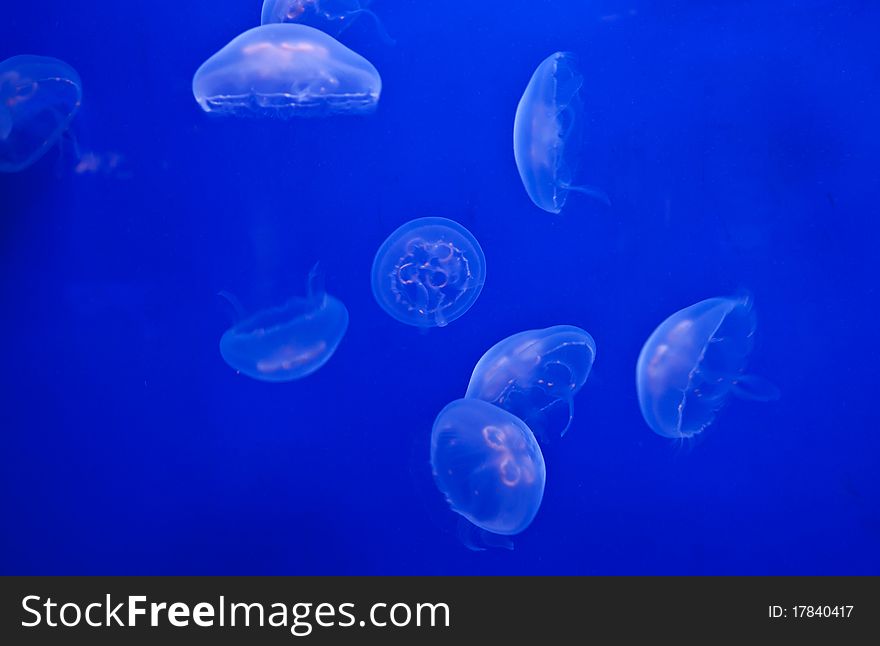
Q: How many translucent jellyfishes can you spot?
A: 9